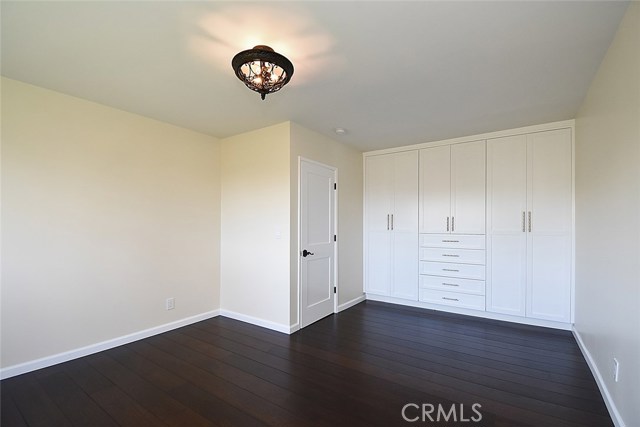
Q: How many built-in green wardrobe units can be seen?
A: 0